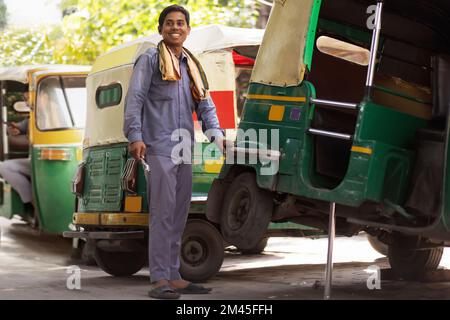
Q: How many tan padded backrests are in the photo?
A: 1